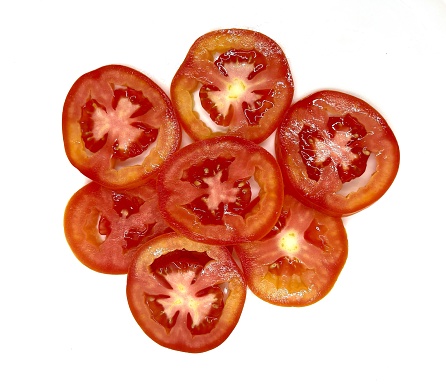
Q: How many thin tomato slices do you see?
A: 7